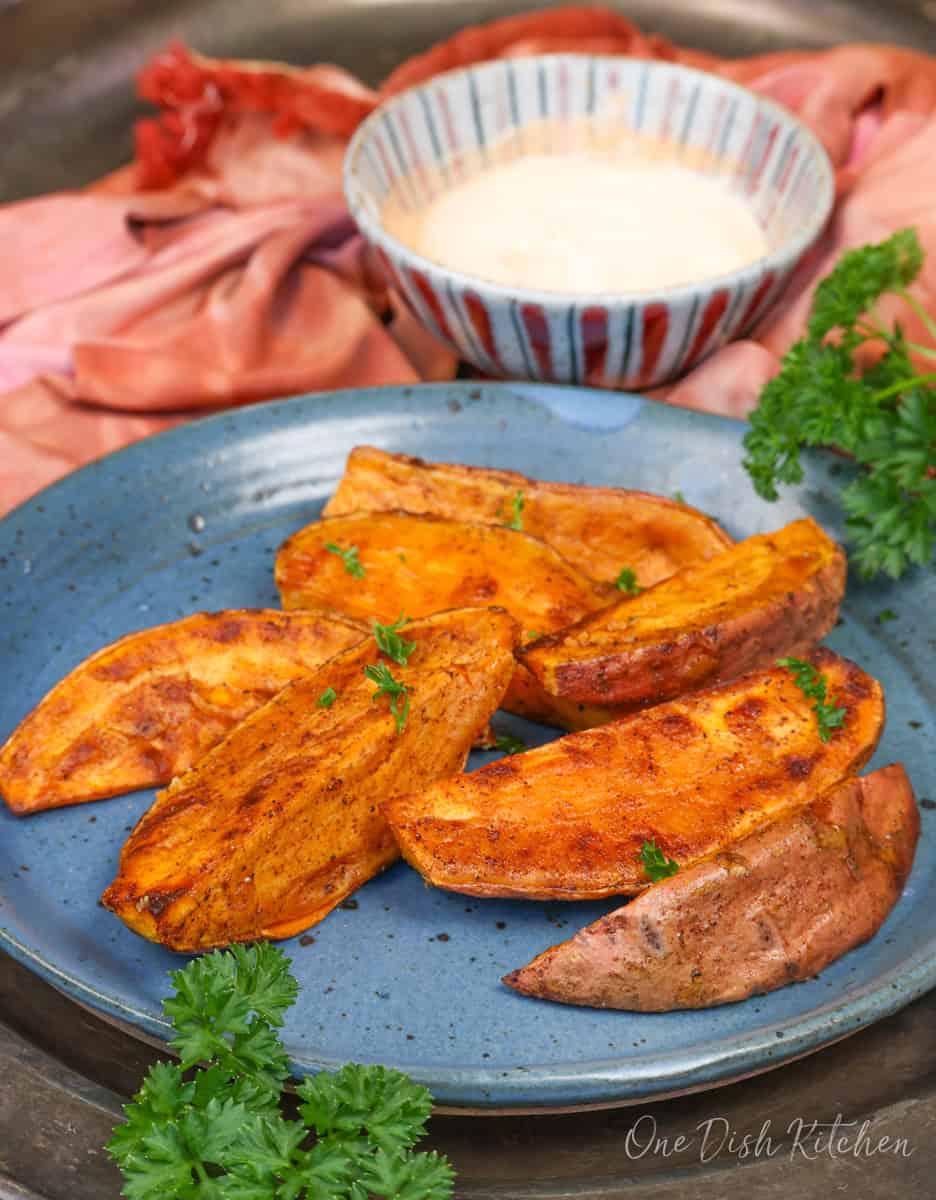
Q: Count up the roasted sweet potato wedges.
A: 7